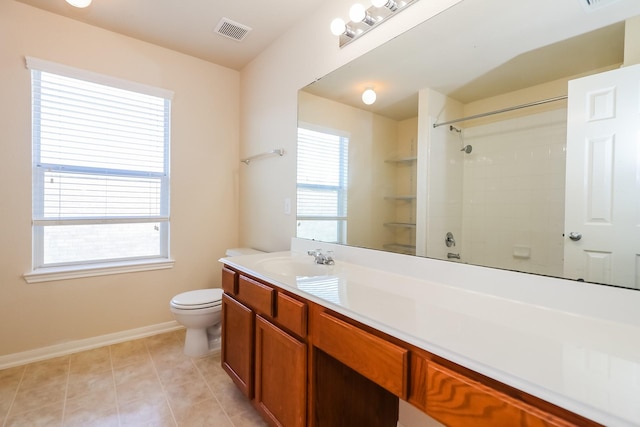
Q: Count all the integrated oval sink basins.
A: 1